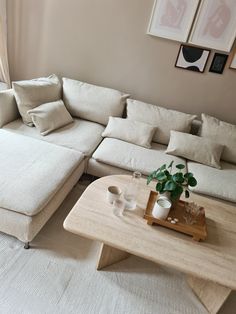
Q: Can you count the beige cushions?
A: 7